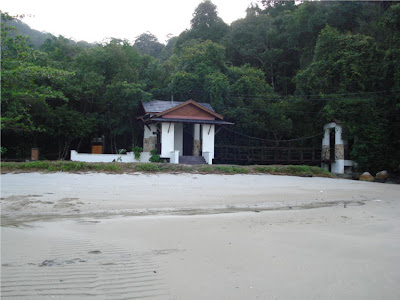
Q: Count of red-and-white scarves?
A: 0